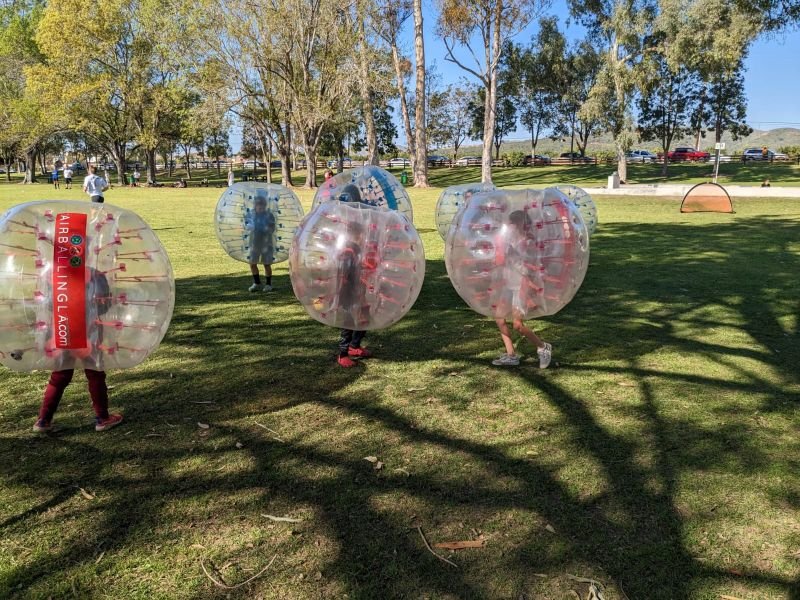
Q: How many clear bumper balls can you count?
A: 7